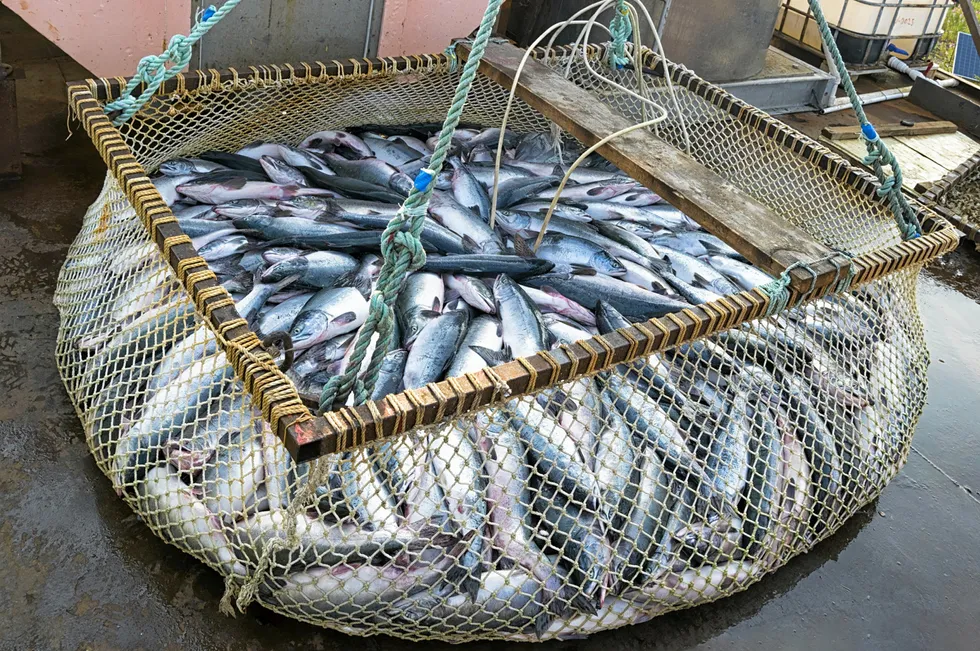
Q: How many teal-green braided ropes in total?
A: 4